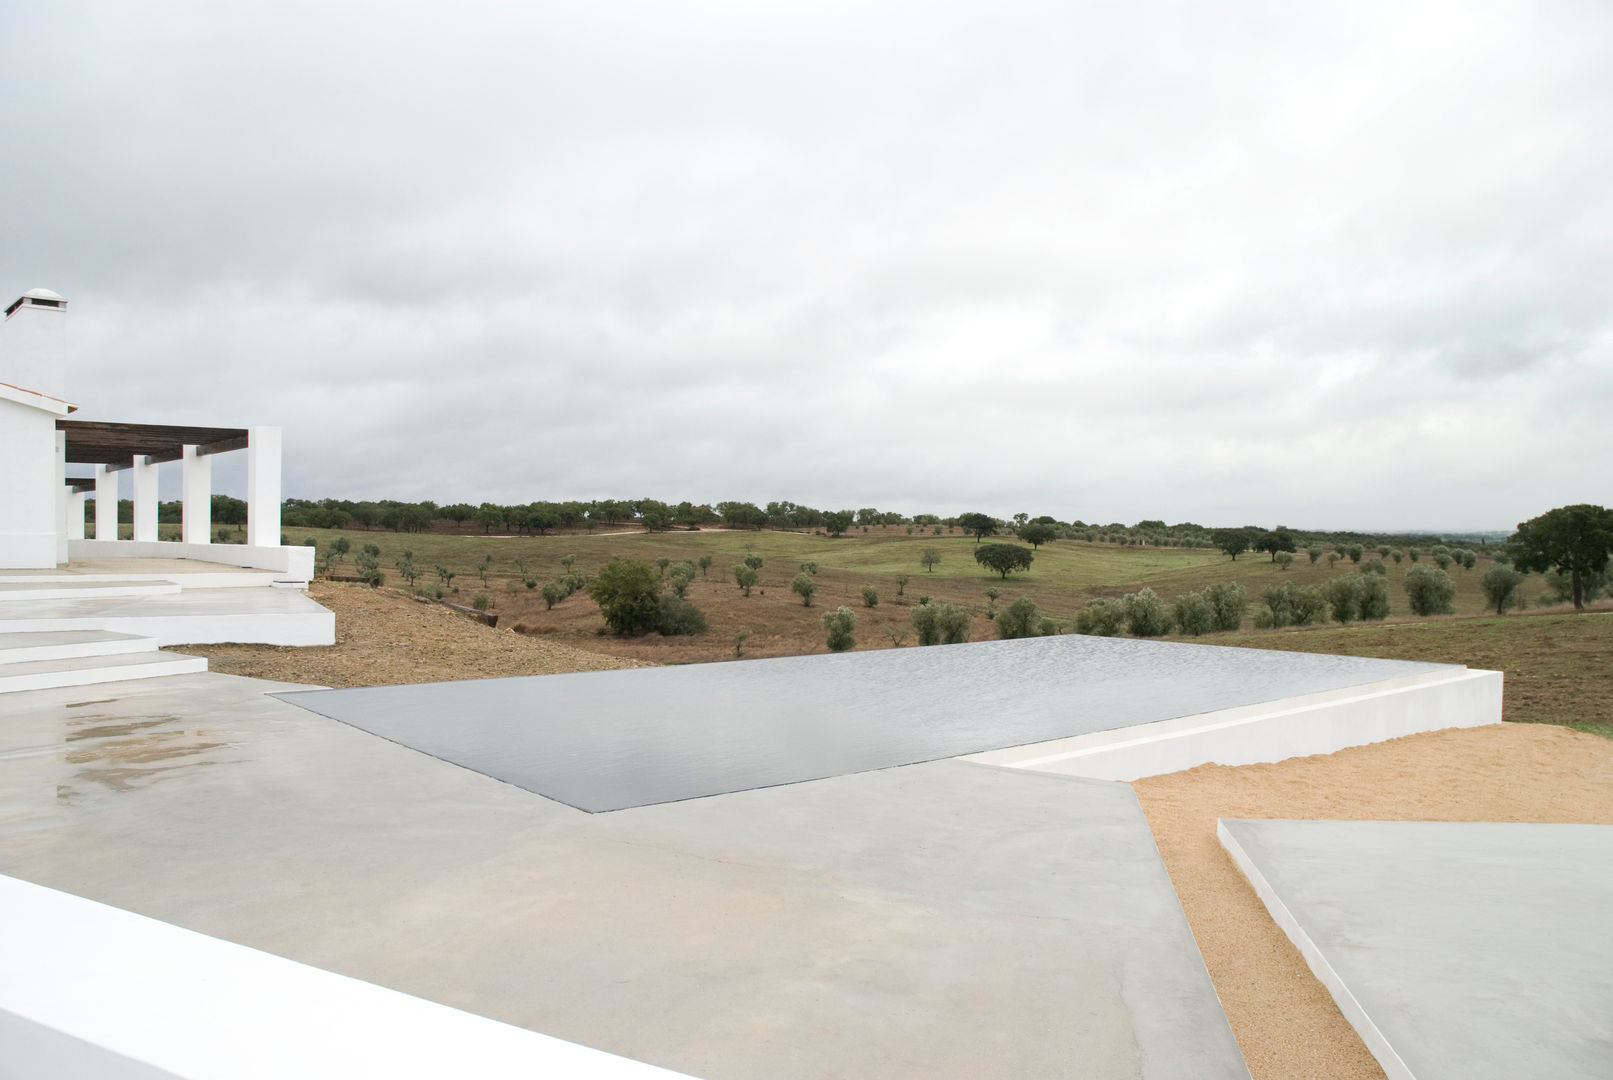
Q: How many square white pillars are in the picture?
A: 5